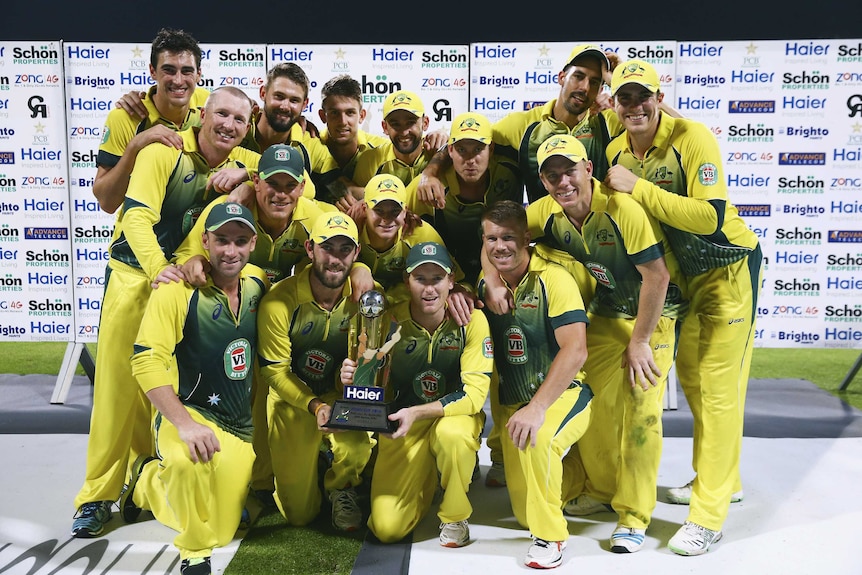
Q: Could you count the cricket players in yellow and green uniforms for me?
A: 15